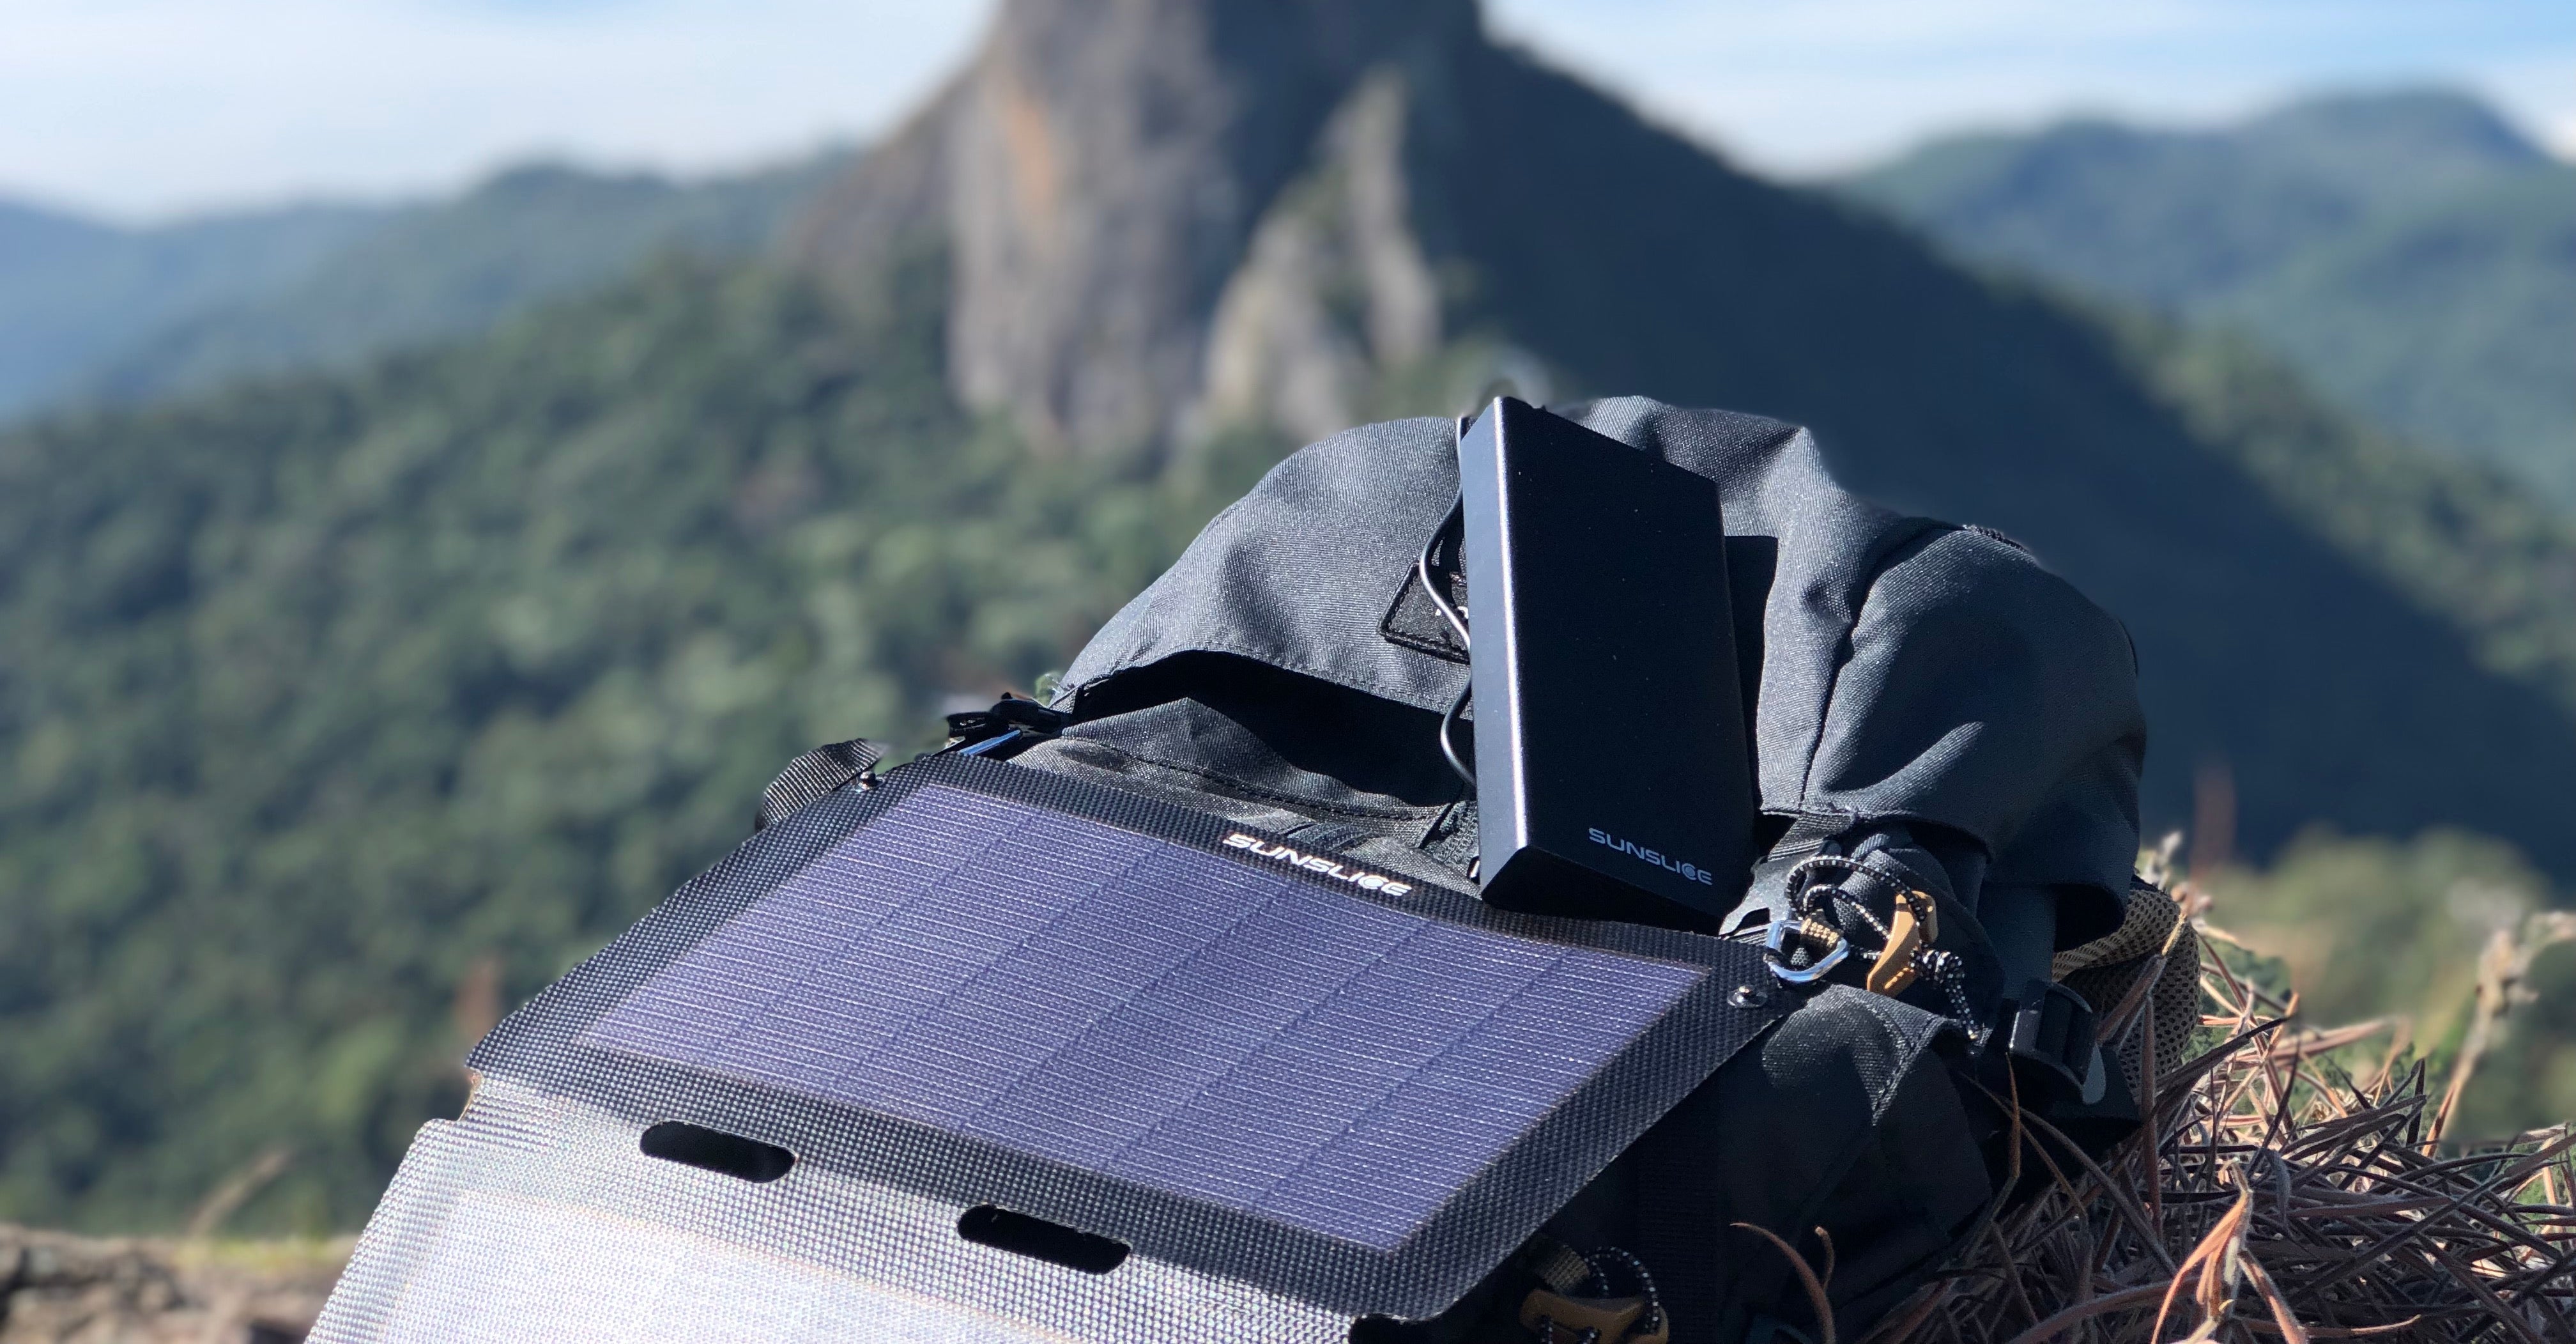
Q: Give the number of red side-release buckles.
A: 0